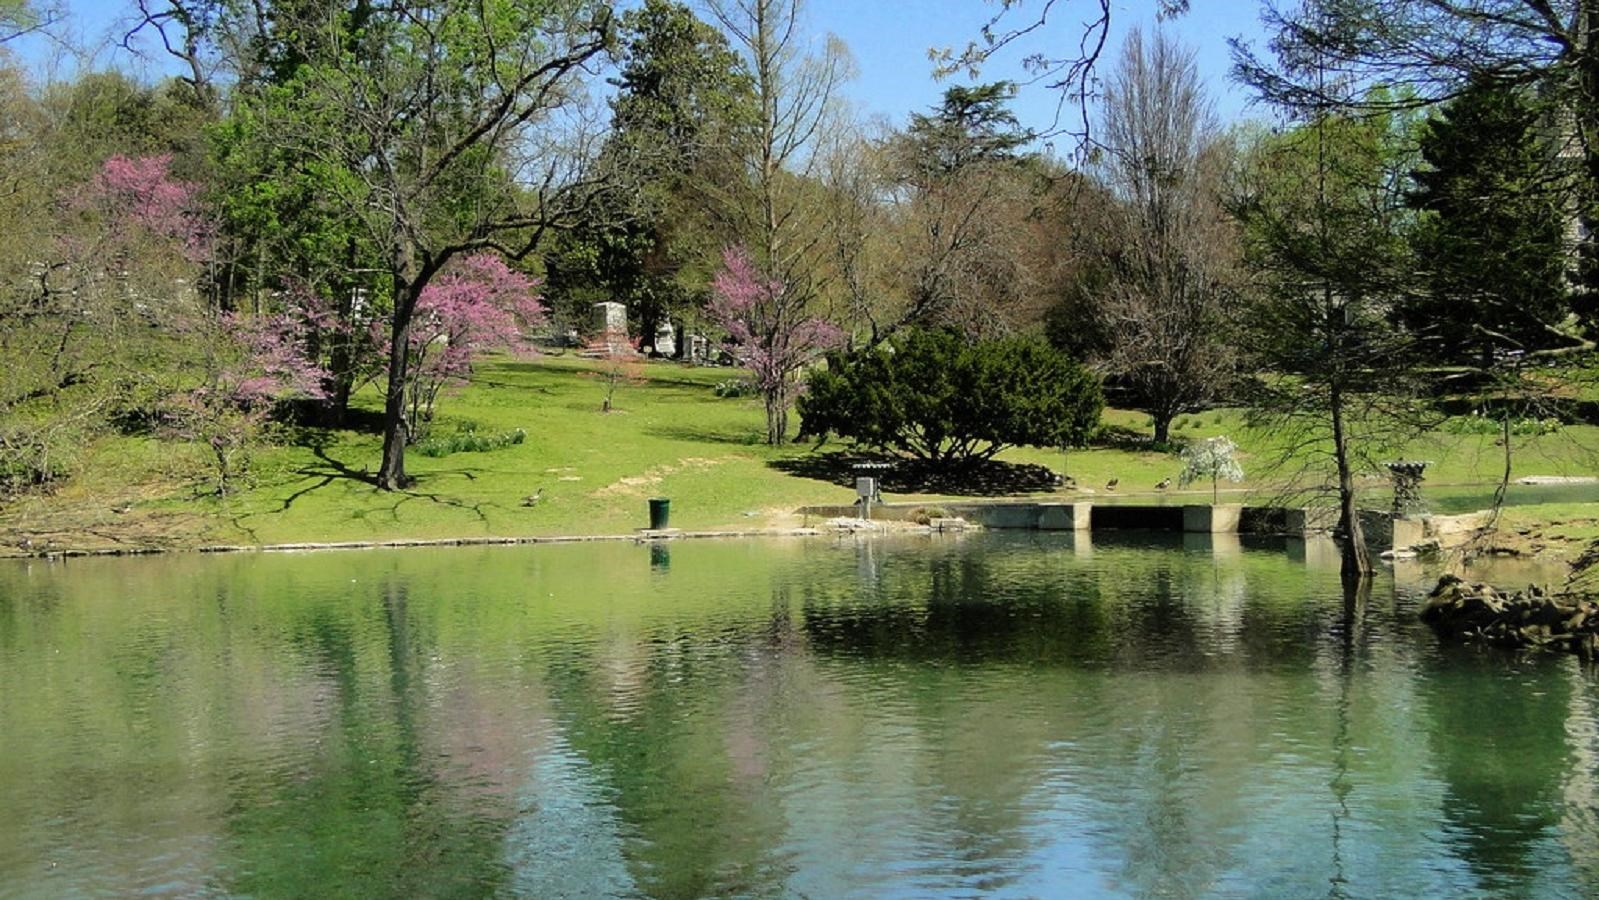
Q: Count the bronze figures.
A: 0